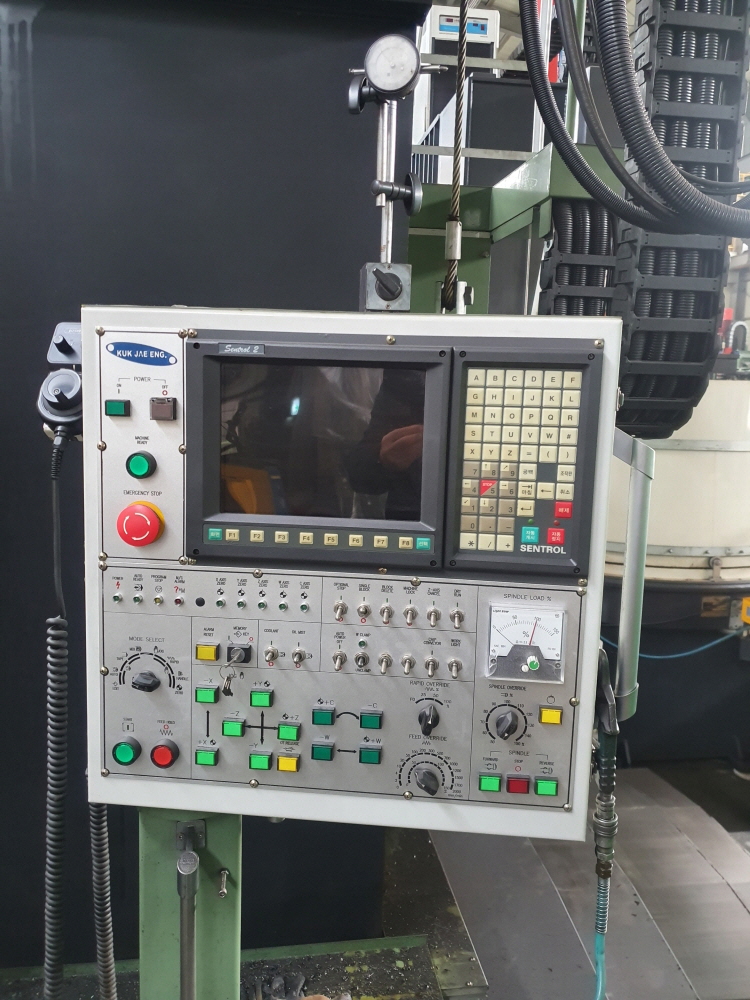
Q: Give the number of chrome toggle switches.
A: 14